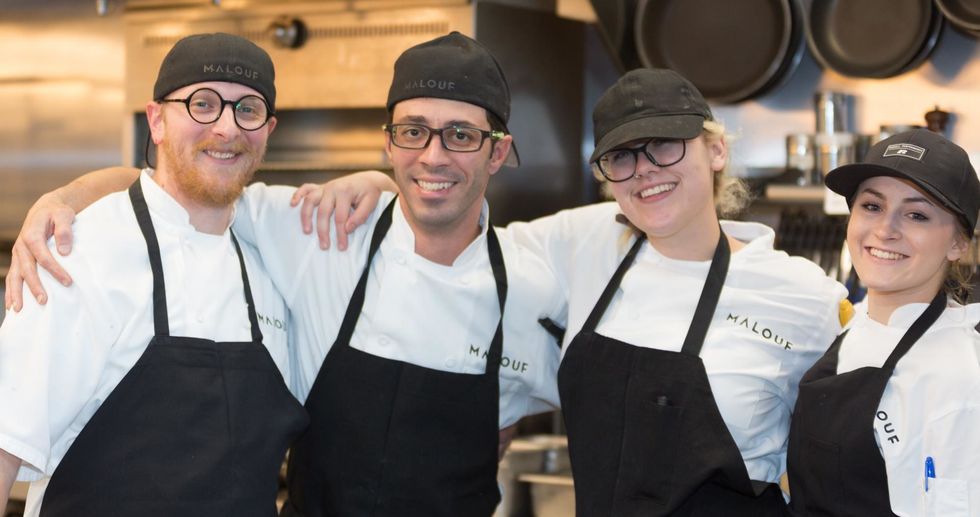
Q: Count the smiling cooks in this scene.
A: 4